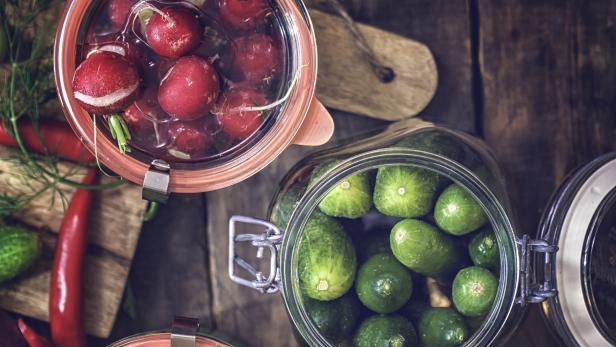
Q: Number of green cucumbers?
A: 12